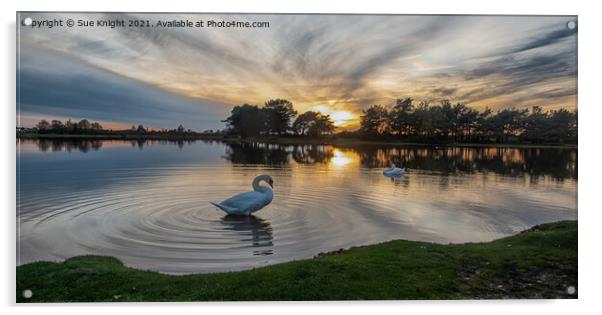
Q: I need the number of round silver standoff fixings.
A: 4